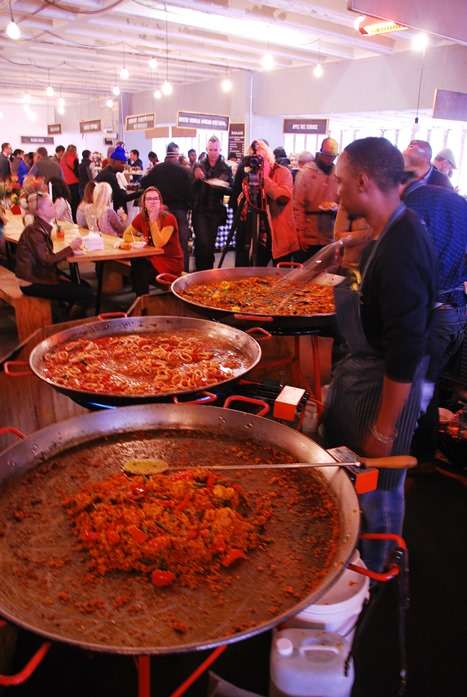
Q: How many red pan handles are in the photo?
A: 11